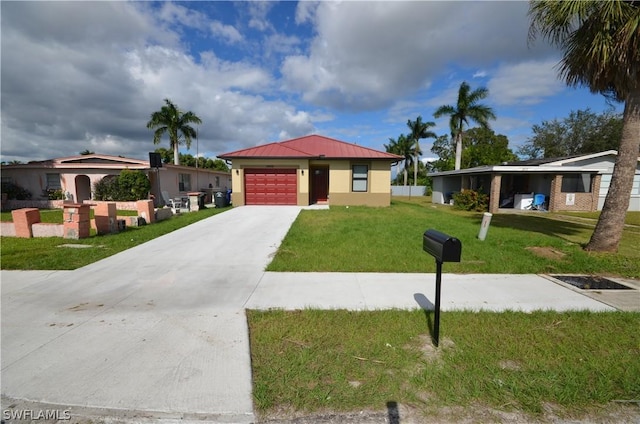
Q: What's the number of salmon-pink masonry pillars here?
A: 4